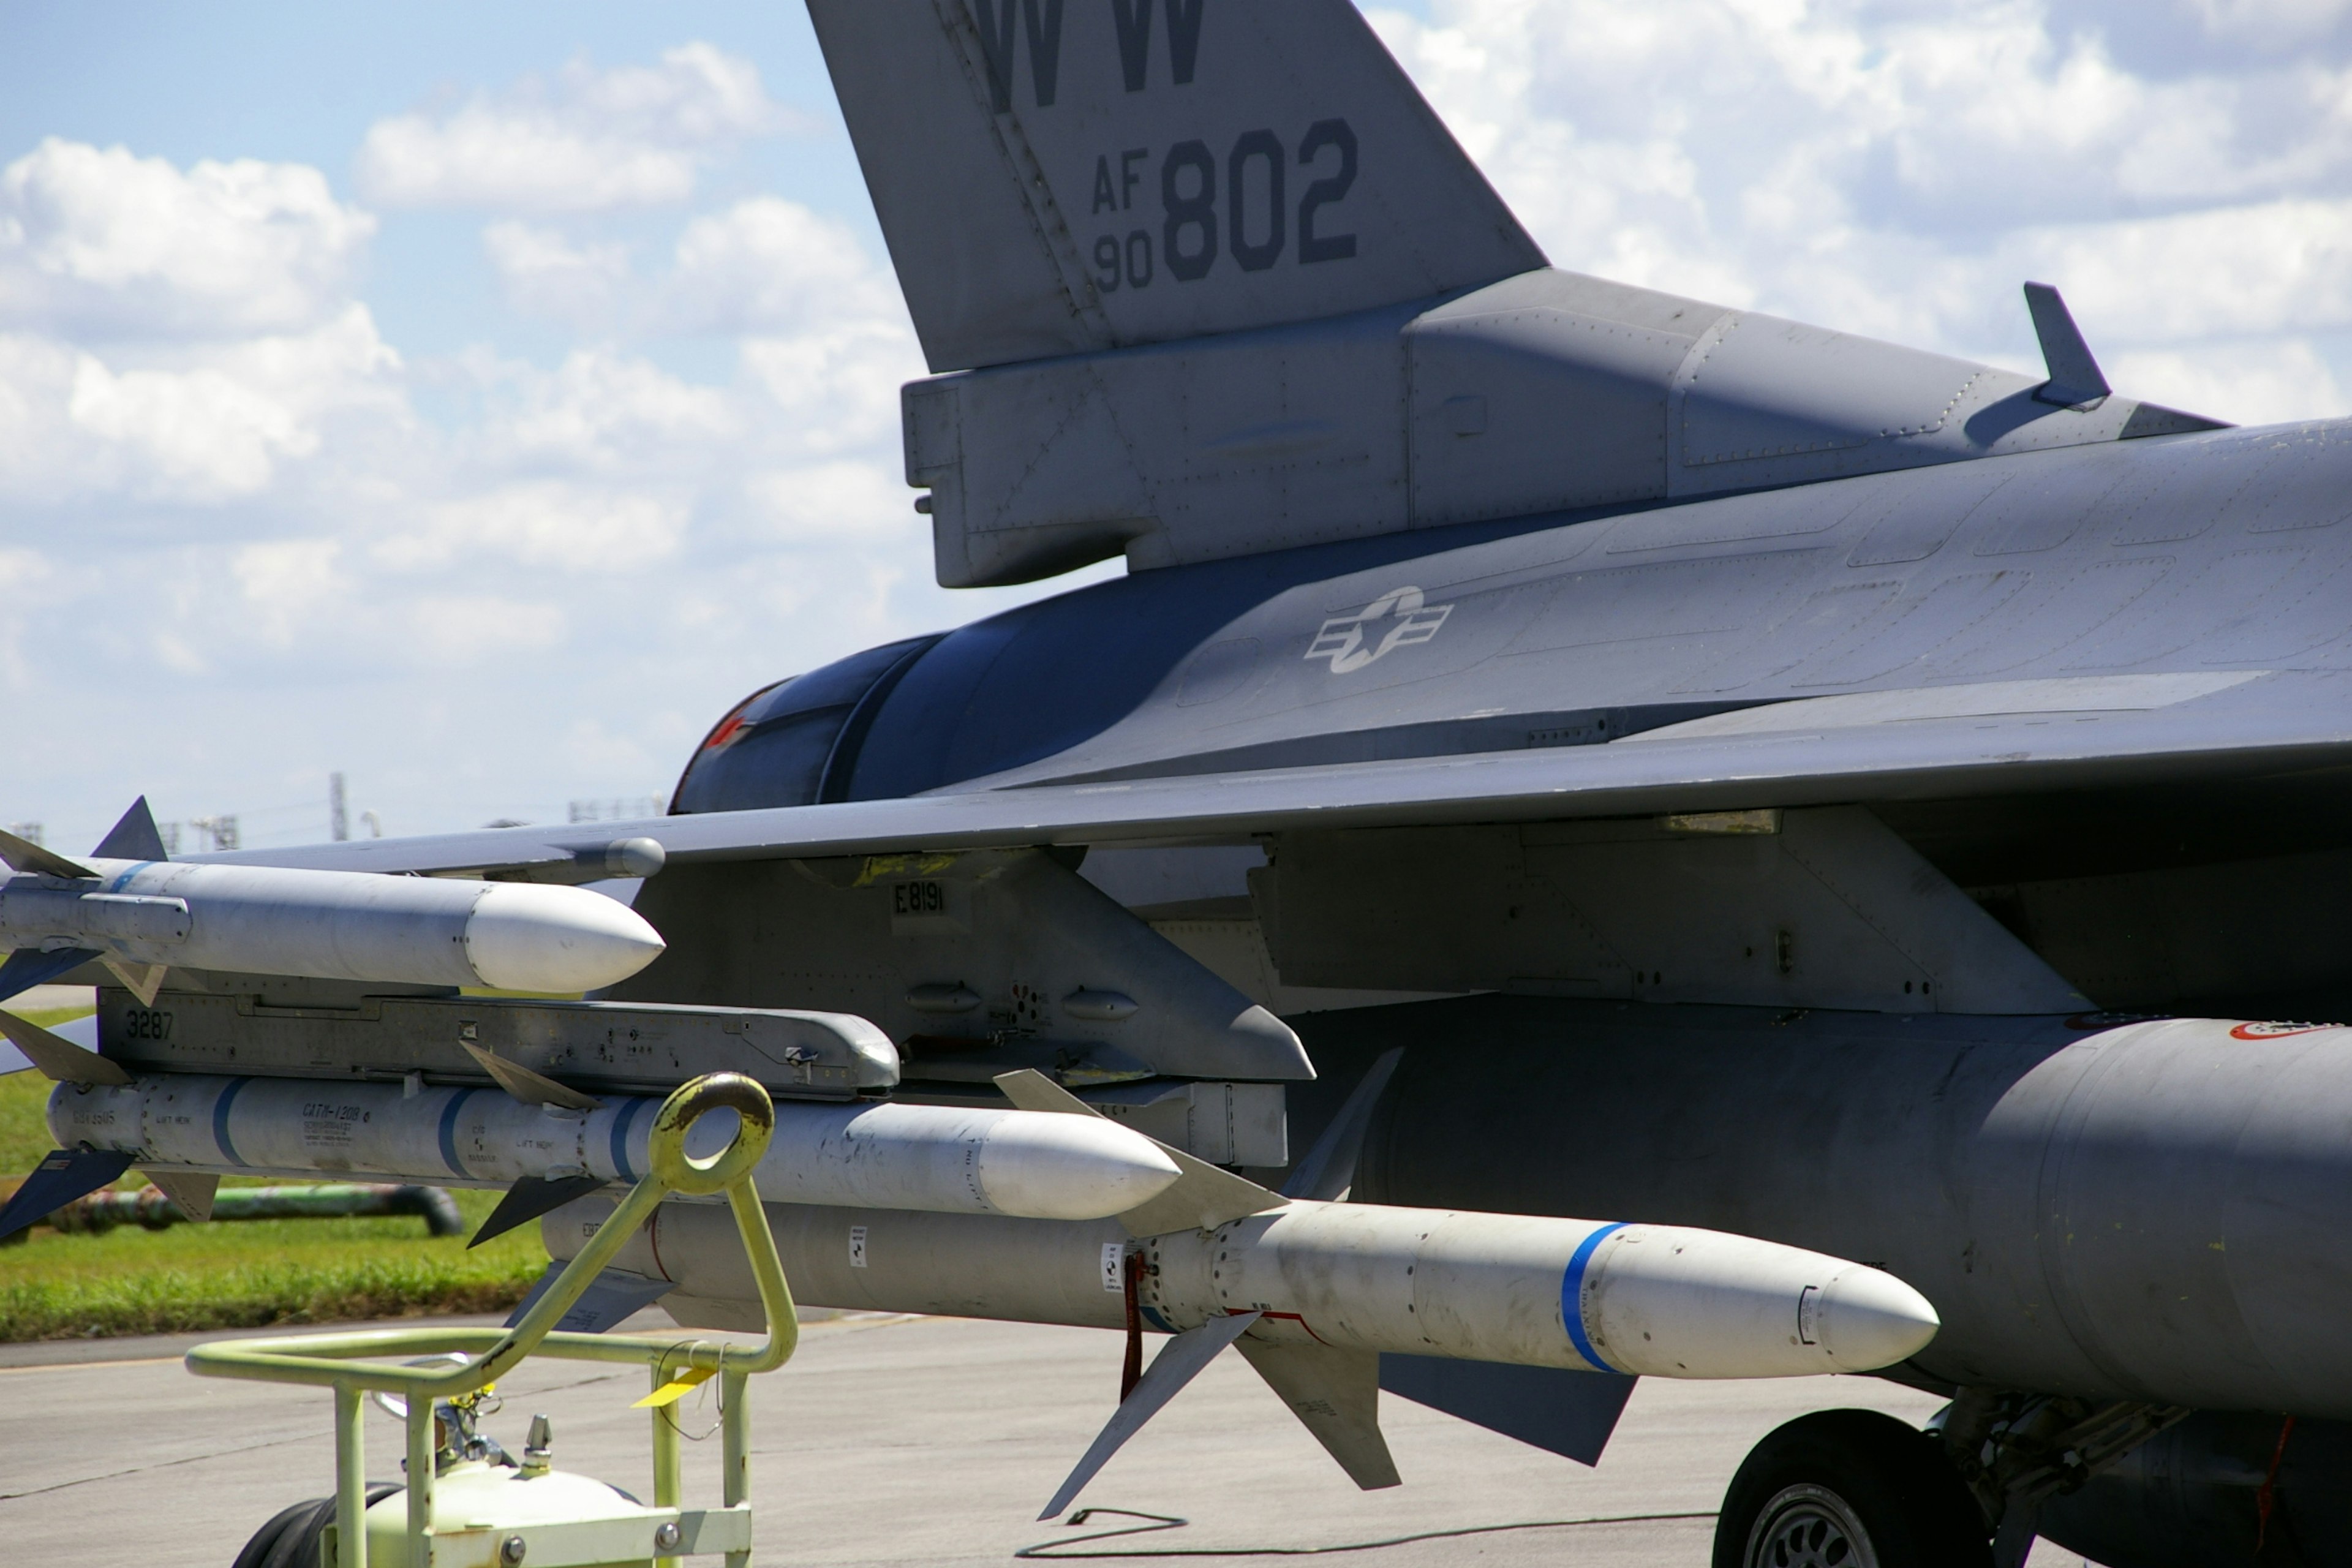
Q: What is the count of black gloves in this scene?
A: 0